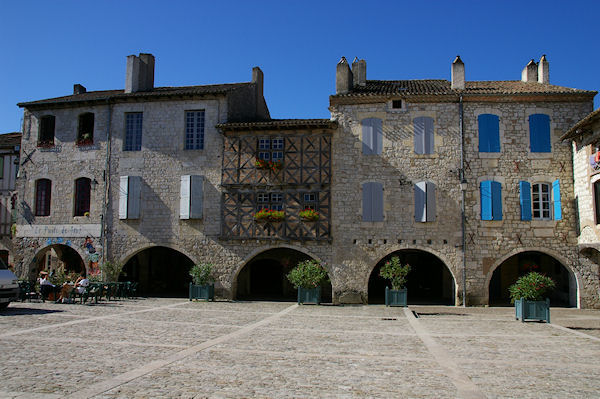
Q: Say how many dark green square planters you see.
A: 4